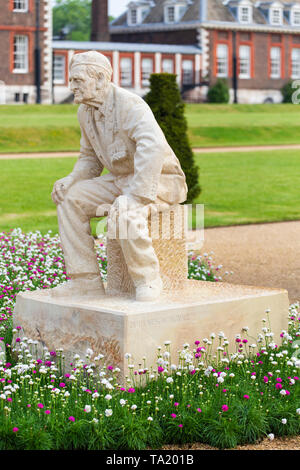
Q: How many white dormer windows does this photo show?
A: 5